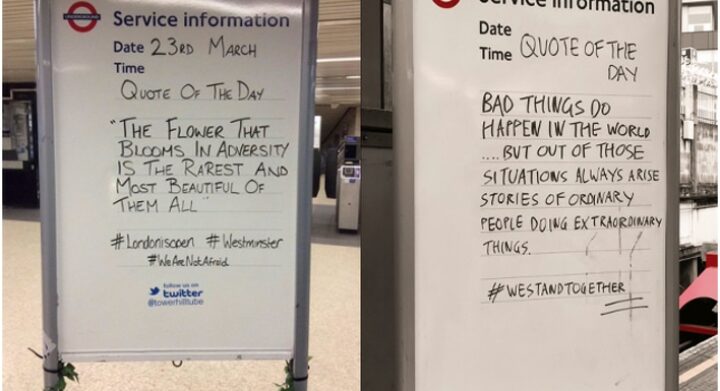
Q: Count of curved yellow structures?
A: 0